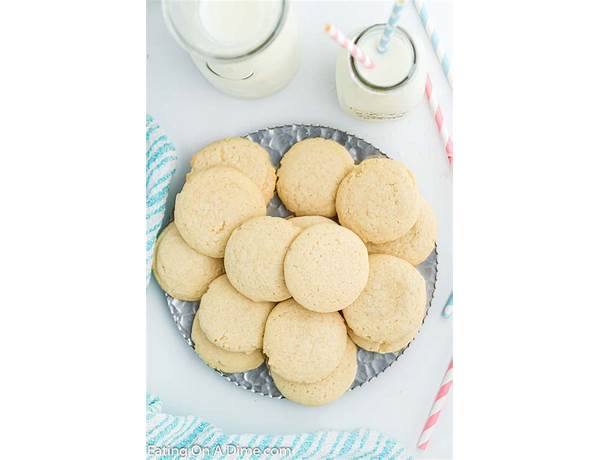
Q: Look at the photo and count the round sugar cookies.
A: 15